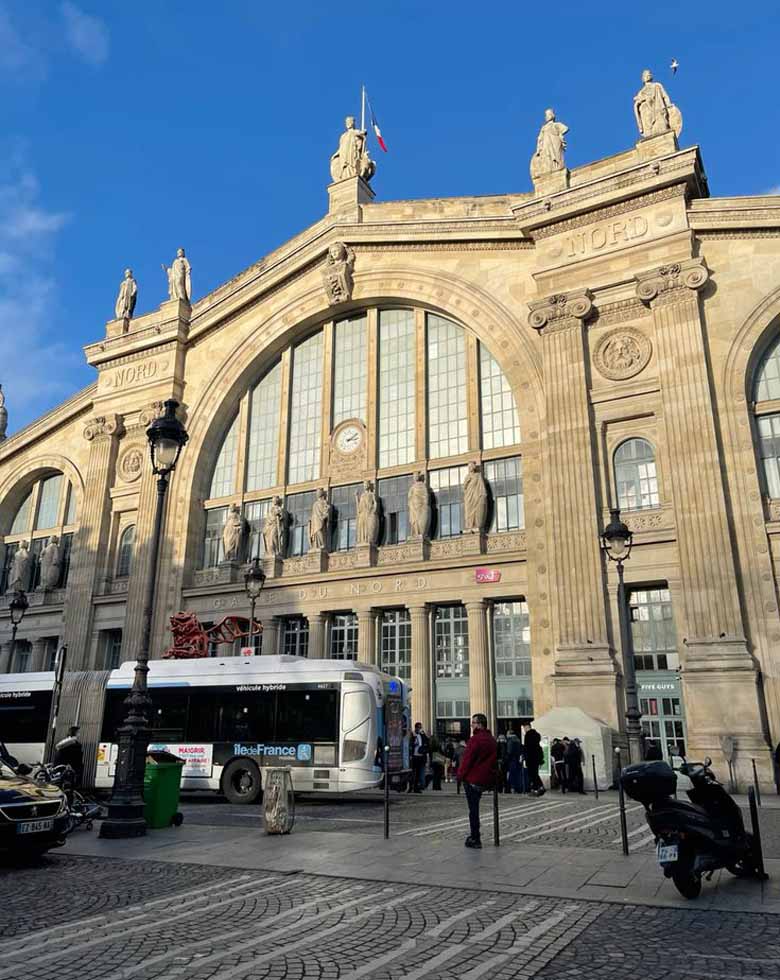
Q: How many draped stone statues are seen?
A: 13